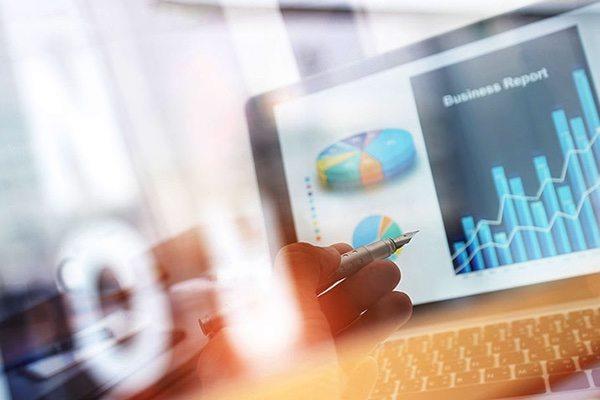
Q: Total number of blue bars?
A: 12